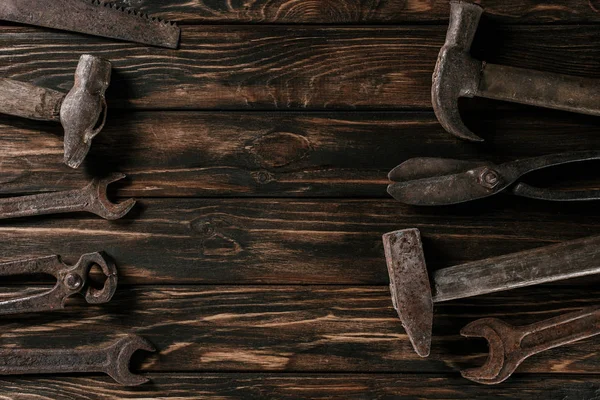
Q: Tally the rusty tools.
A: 9